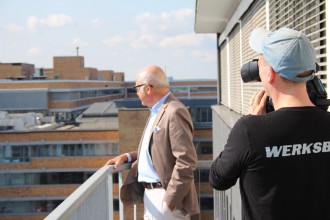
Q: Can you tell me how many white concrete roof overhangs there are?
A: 1